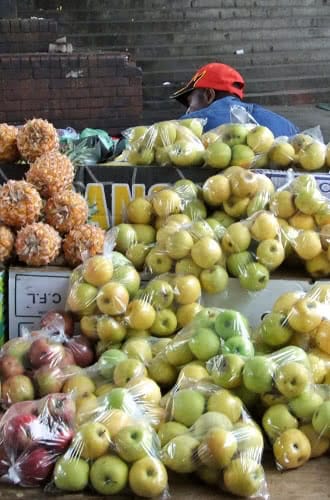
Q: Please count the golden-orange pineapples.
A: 8